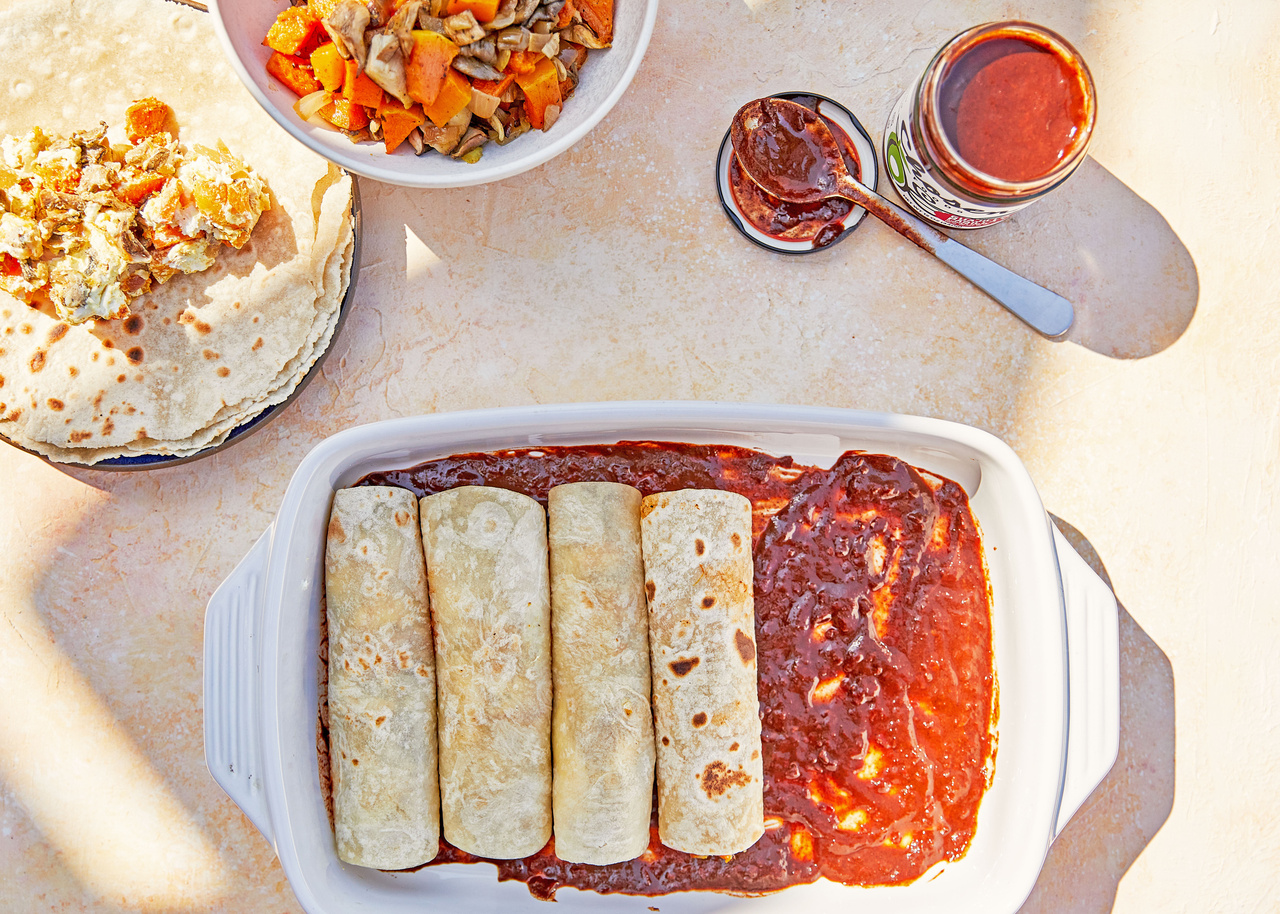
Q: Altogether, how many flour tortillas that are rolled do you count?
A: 4